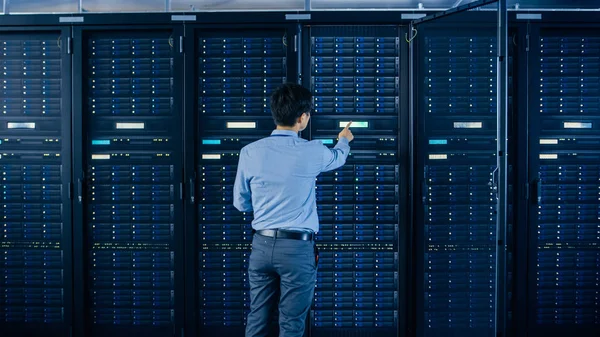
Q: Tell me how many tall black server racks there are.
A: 6